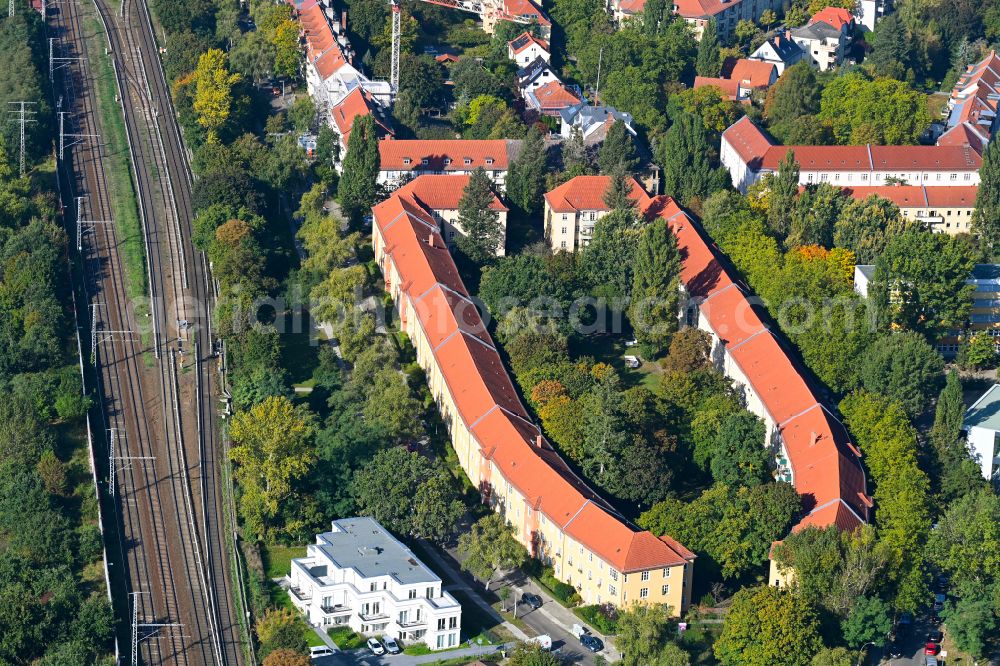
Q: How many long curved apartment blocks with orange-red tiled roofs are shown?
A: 2